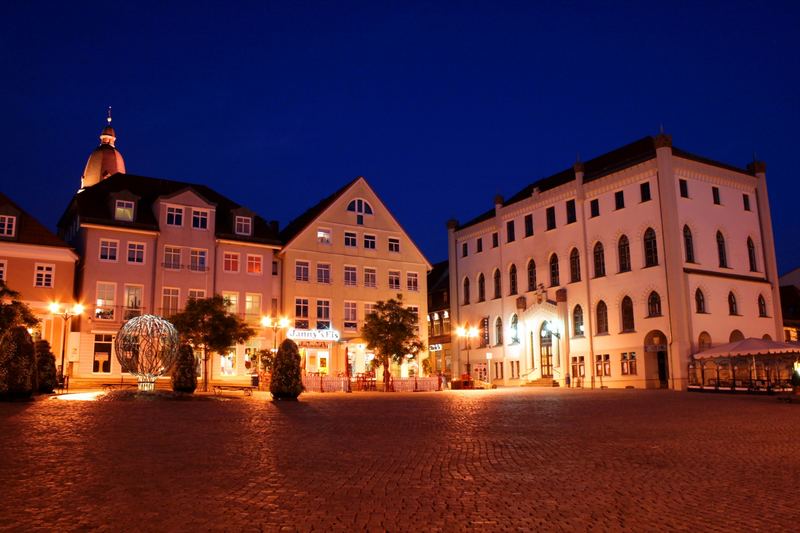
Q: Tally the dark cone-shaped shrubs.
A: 4